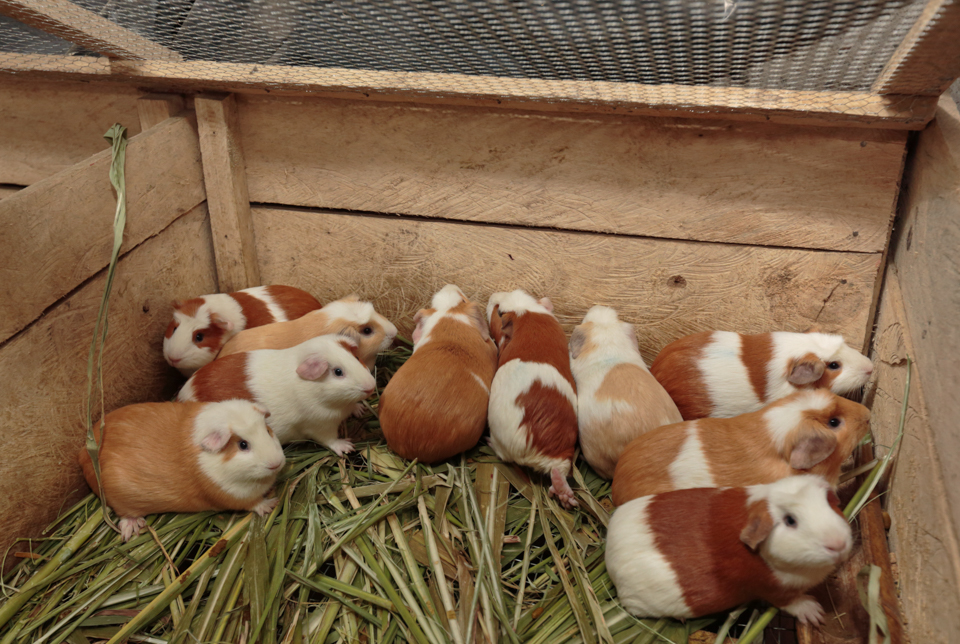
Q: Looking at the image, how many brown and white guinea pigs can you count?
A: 10